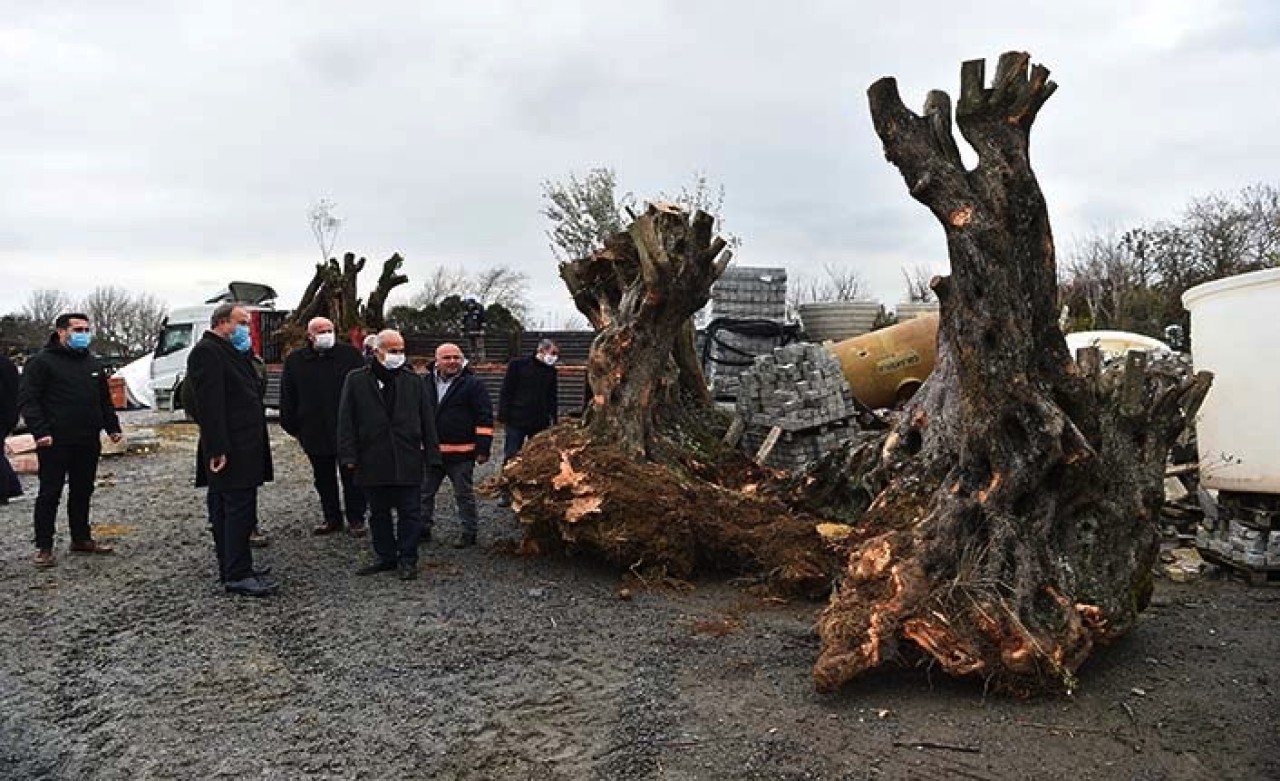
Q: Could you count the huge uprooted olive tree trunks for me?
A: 3